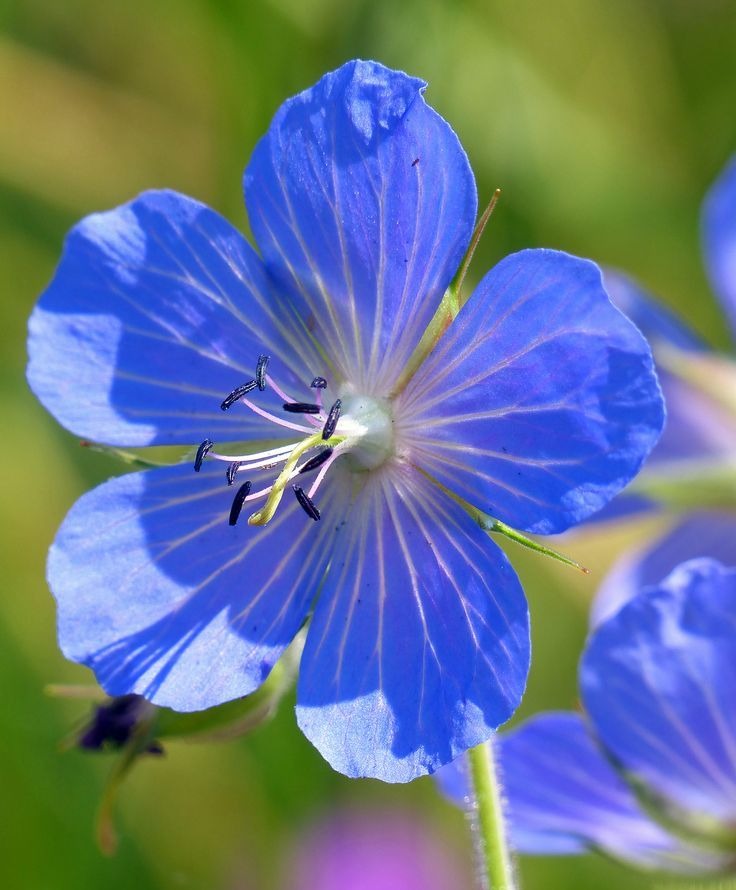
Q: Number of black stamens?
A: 10